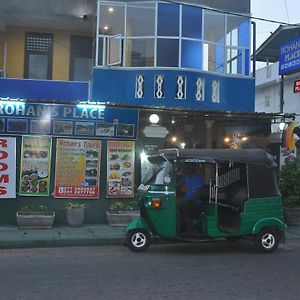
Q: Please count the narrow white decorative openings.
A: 5